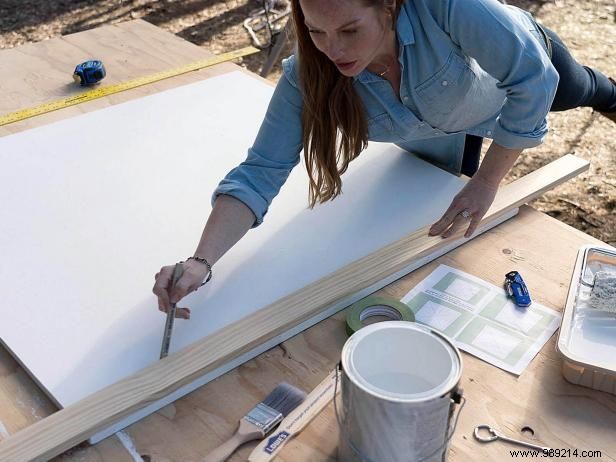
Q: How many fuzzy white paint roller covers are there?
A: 1